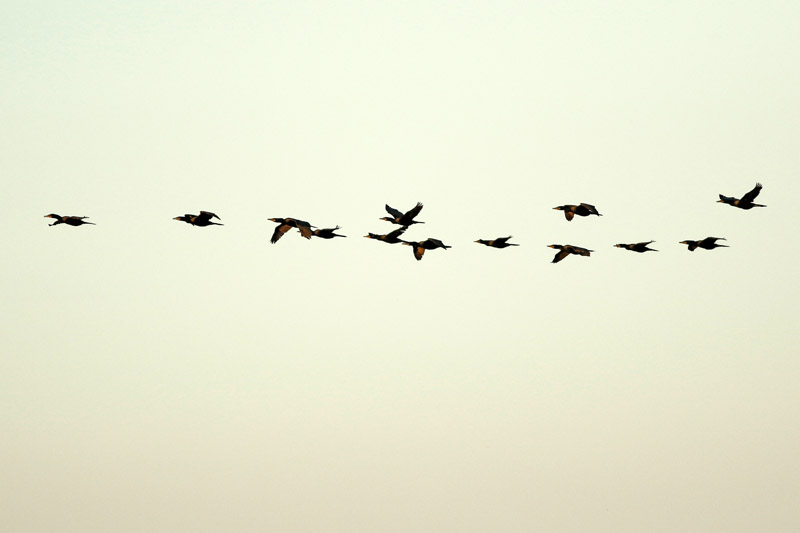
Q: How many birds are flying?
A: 13